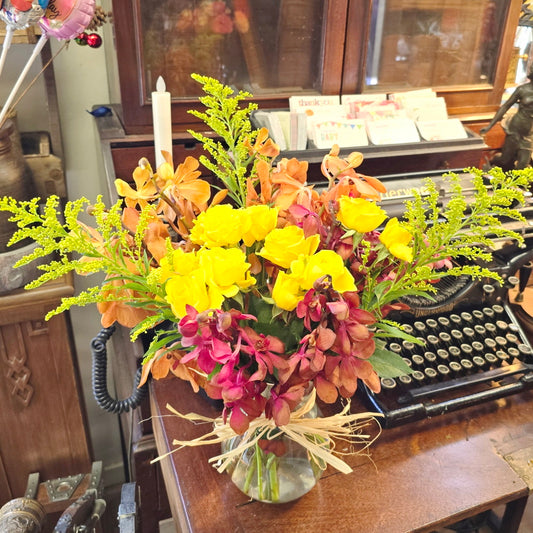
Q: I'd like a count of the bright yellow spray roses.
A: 10